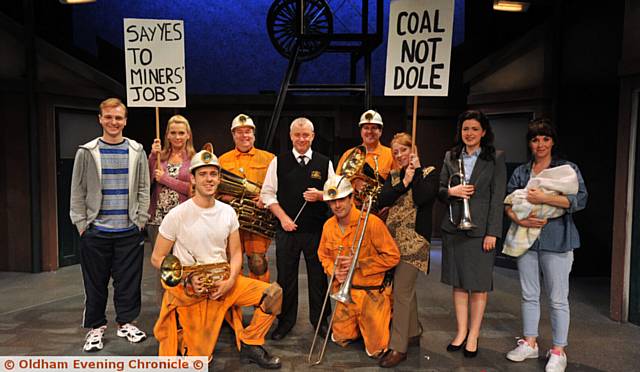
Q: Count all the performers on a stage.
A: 10